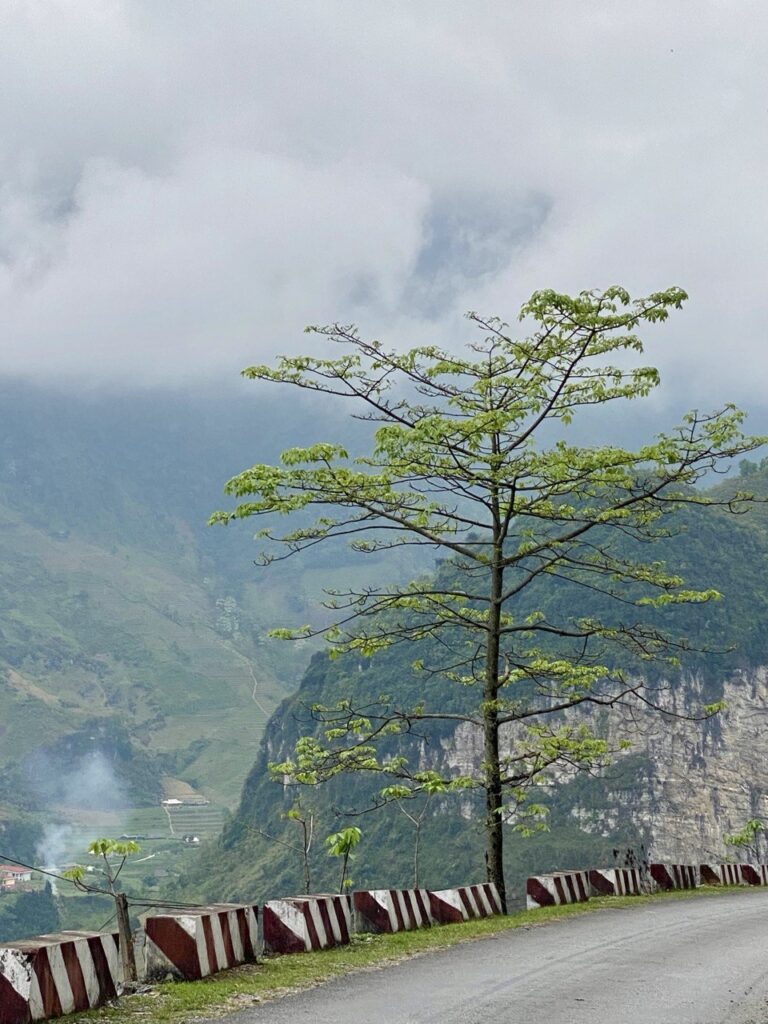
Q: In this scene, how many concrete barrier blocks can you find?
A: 10